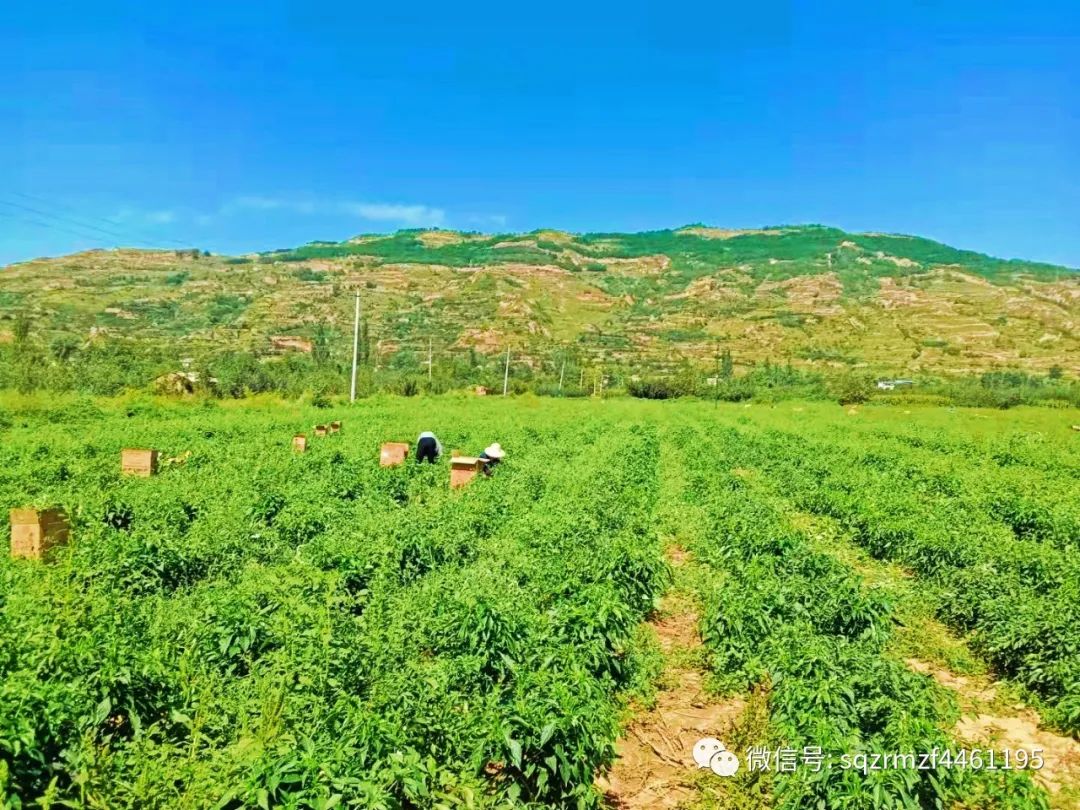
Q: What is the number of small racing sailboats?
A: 0